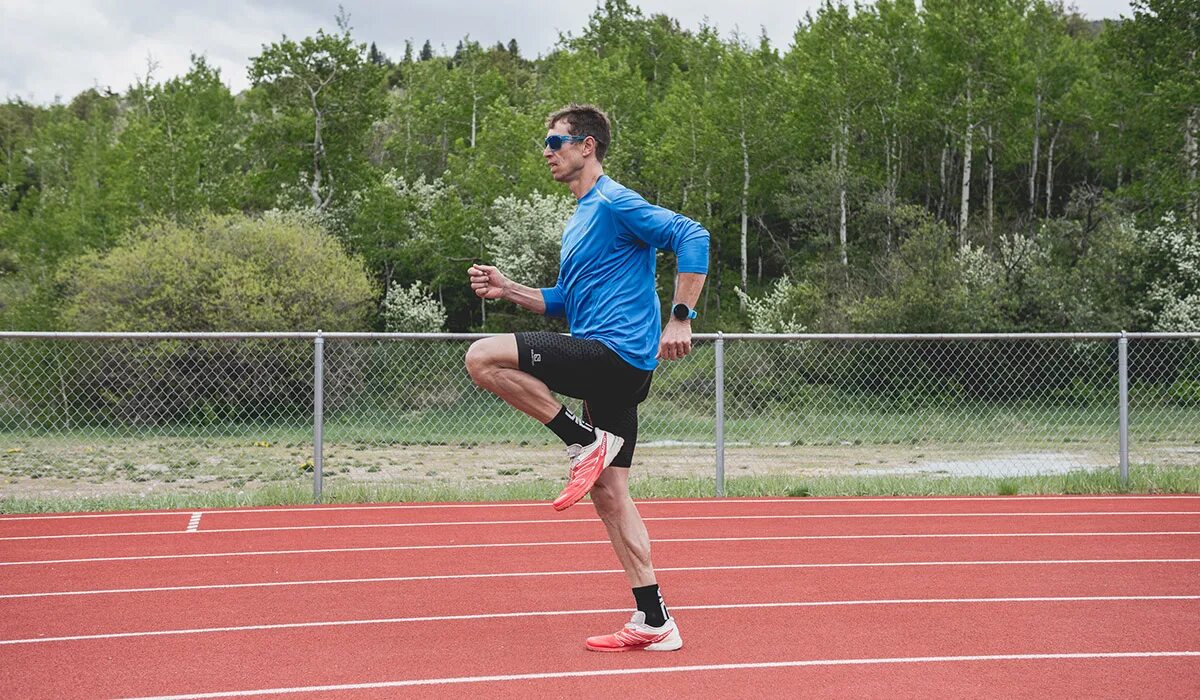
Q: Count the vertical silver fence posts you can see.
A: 3